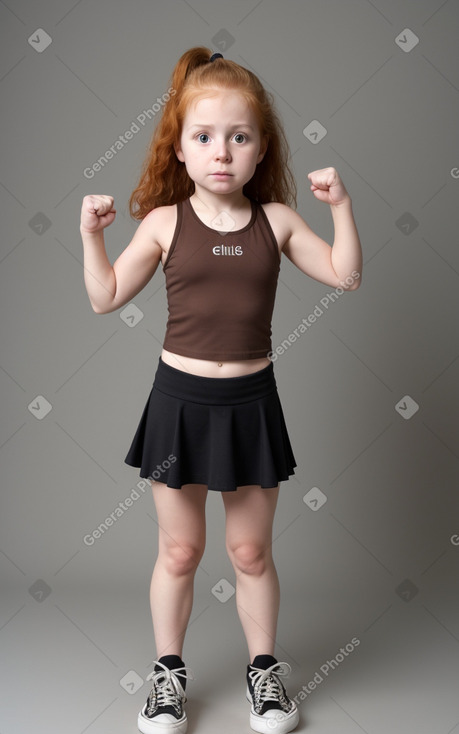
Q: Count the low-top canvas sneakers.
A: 2